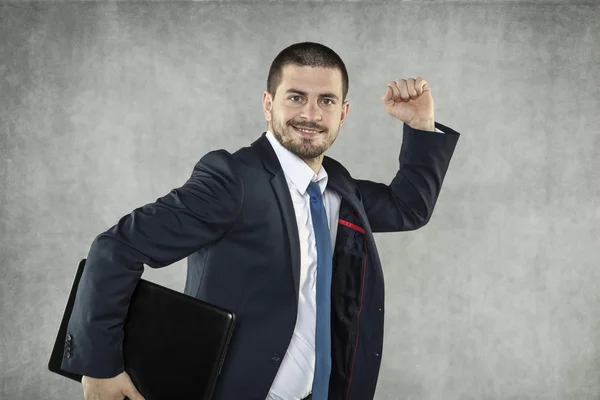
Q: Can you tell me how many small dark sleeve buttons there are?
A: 4